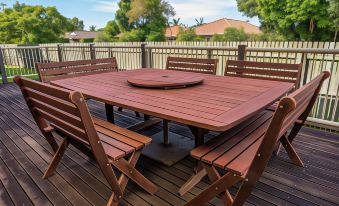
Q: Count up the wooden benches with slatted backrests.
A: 5